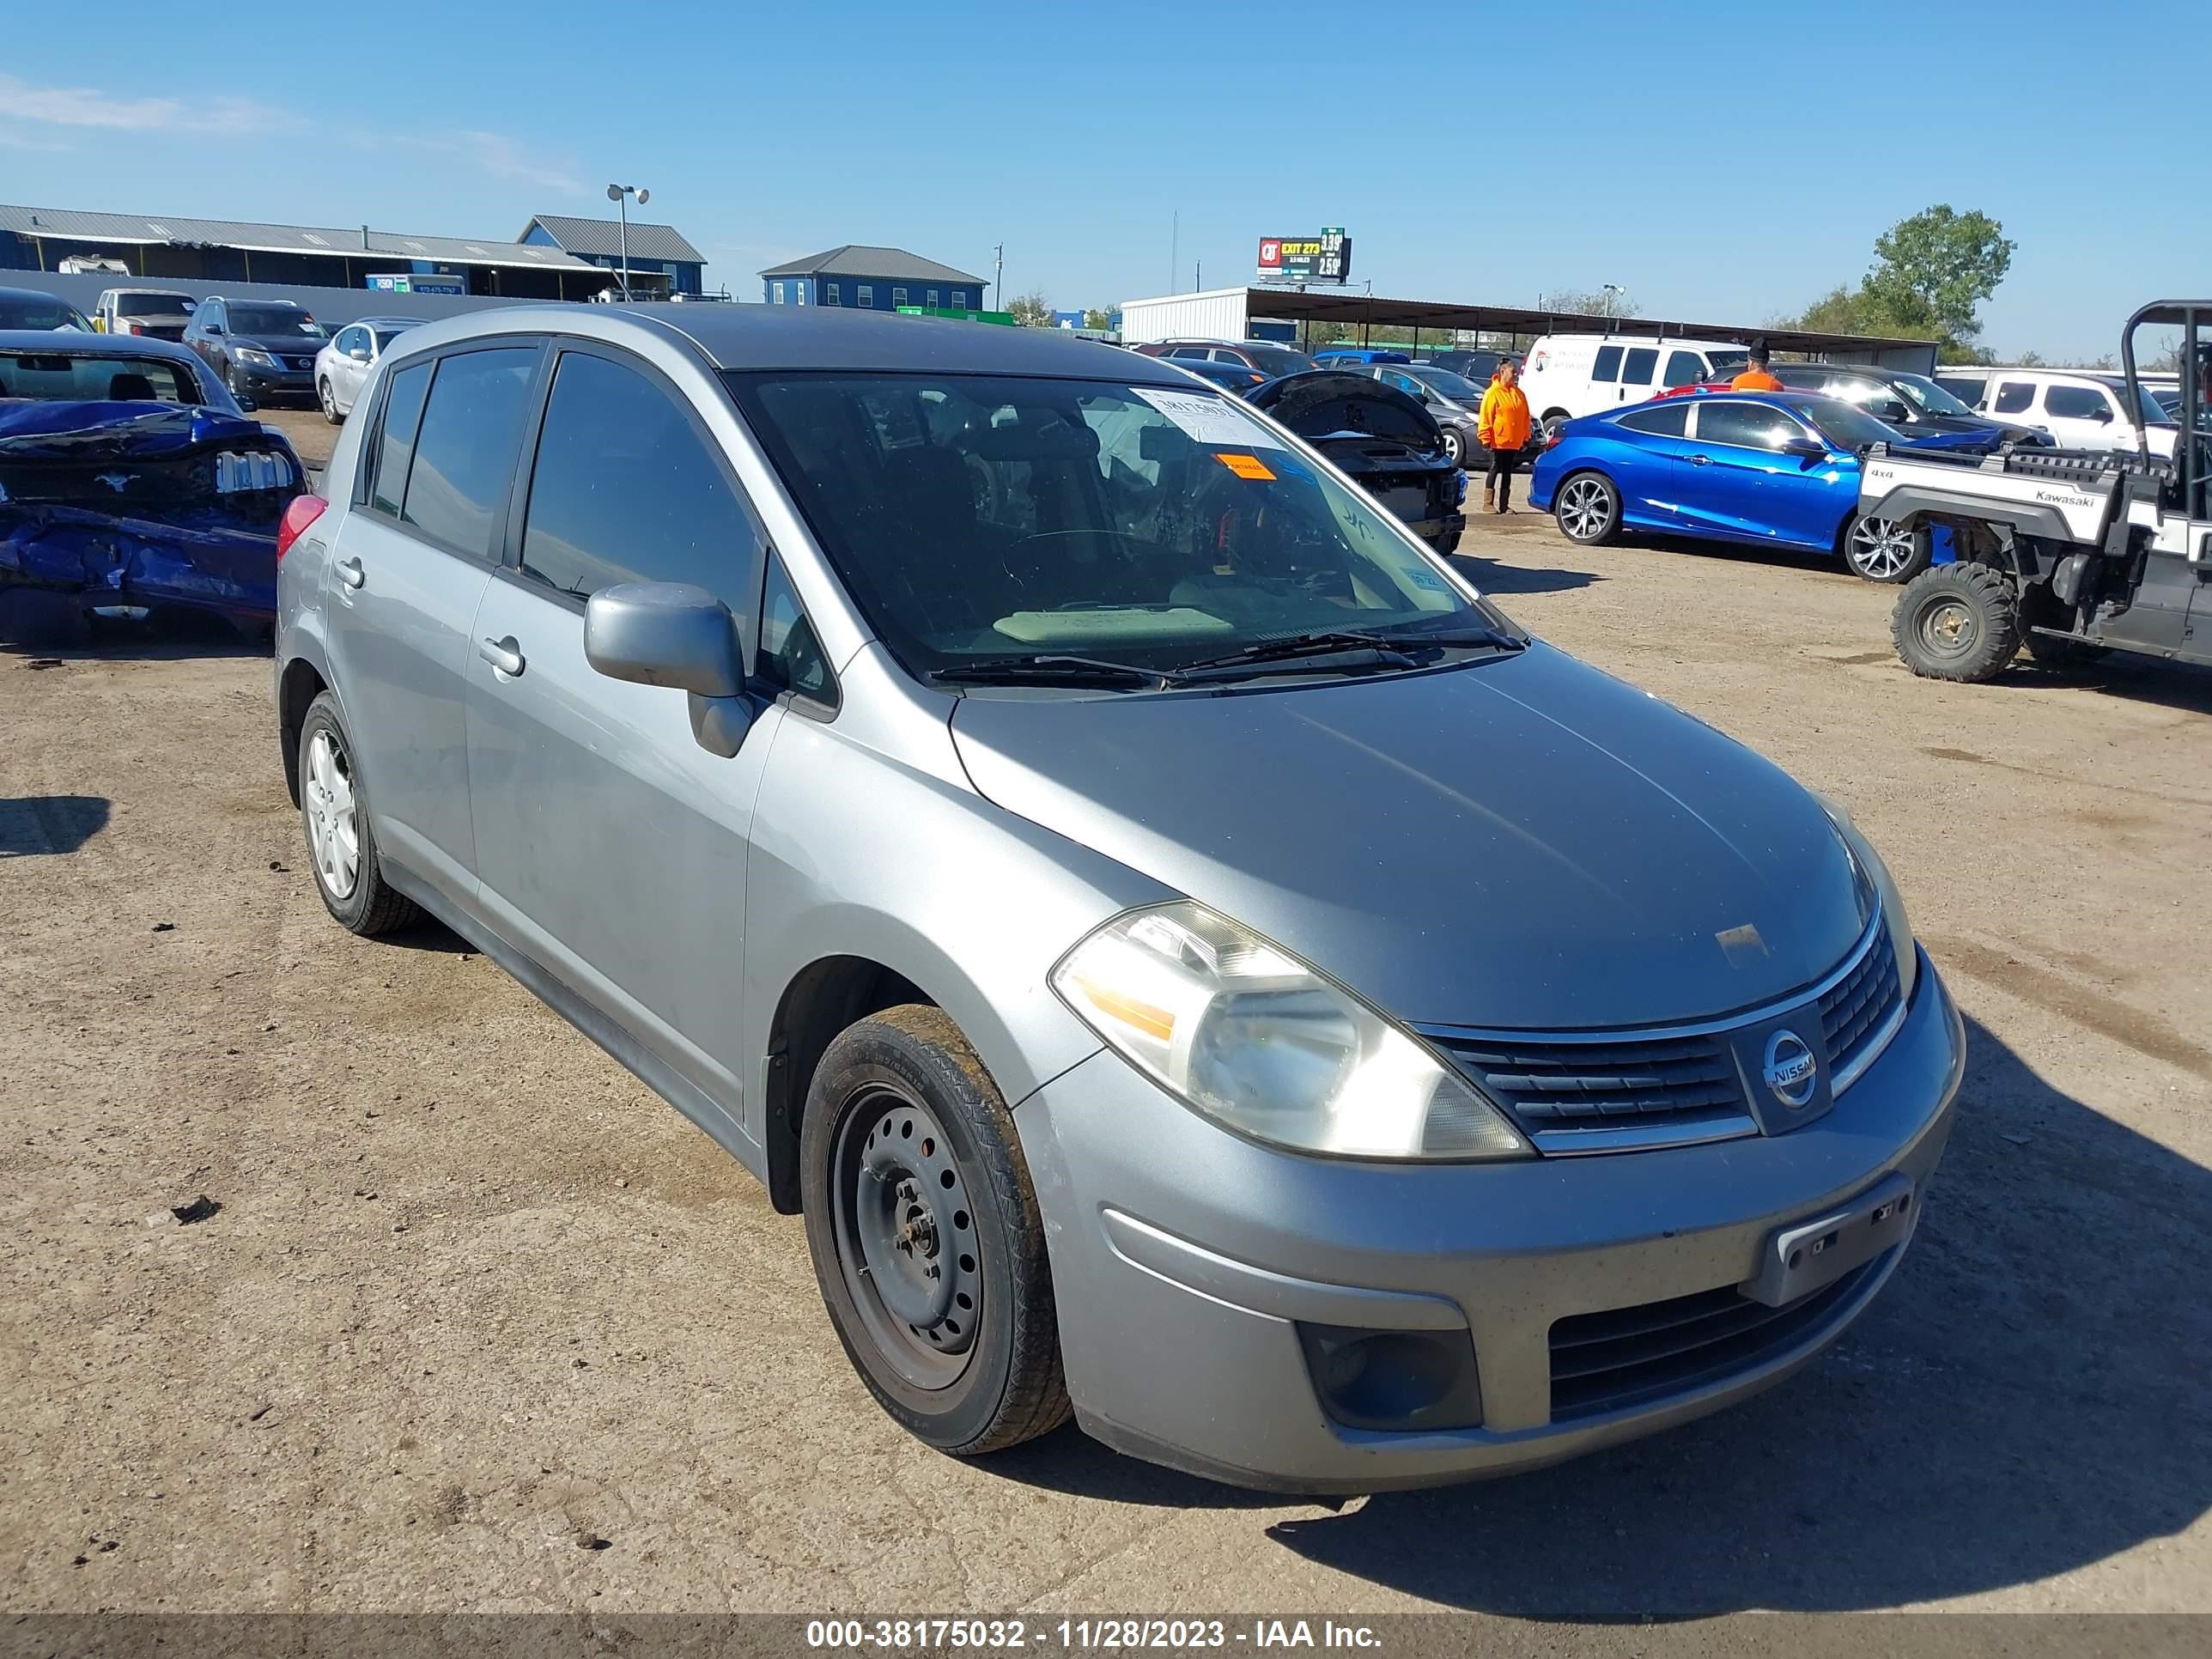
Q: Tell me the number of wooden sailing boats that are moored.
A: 0